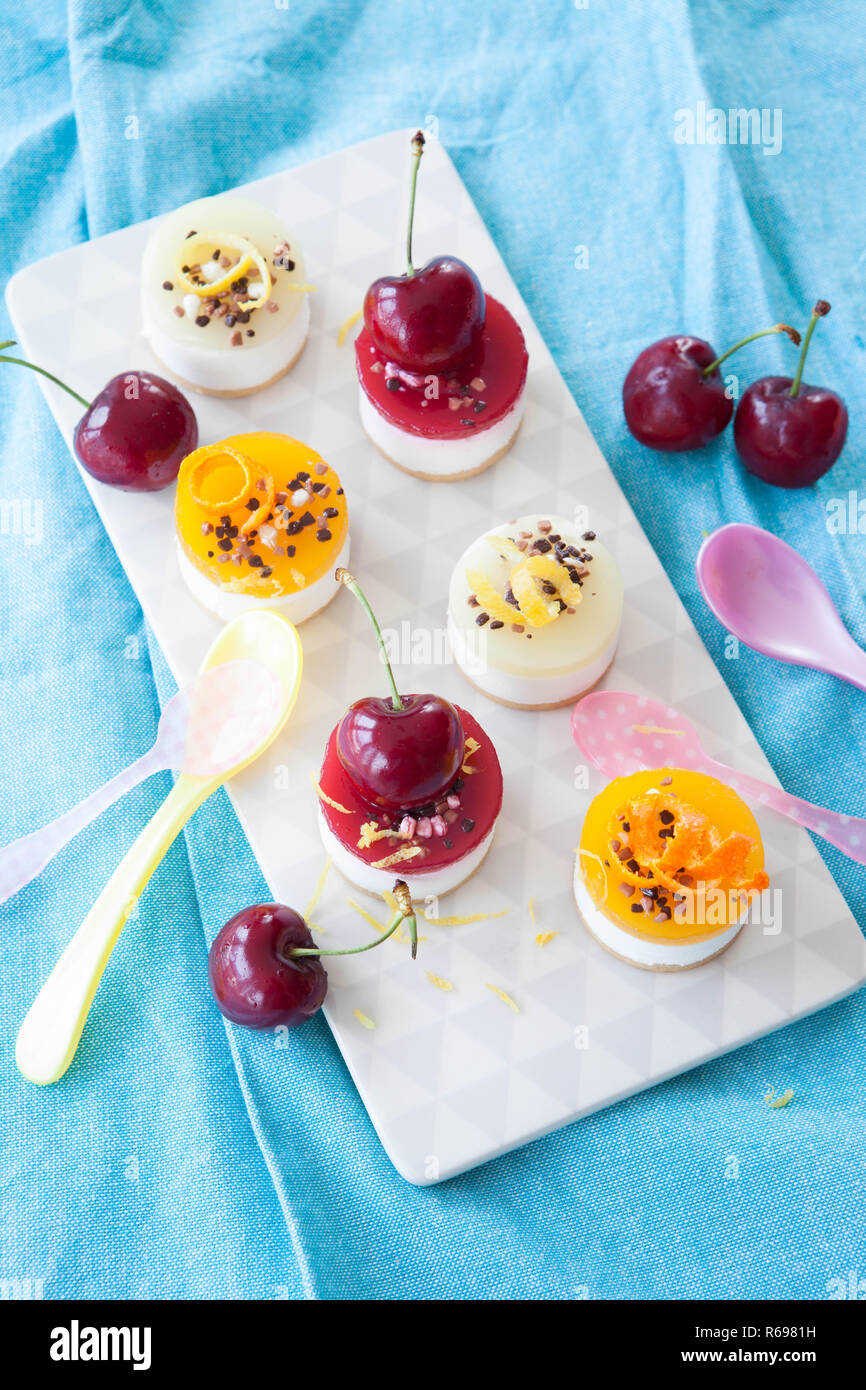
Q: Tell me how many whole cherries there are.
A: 6